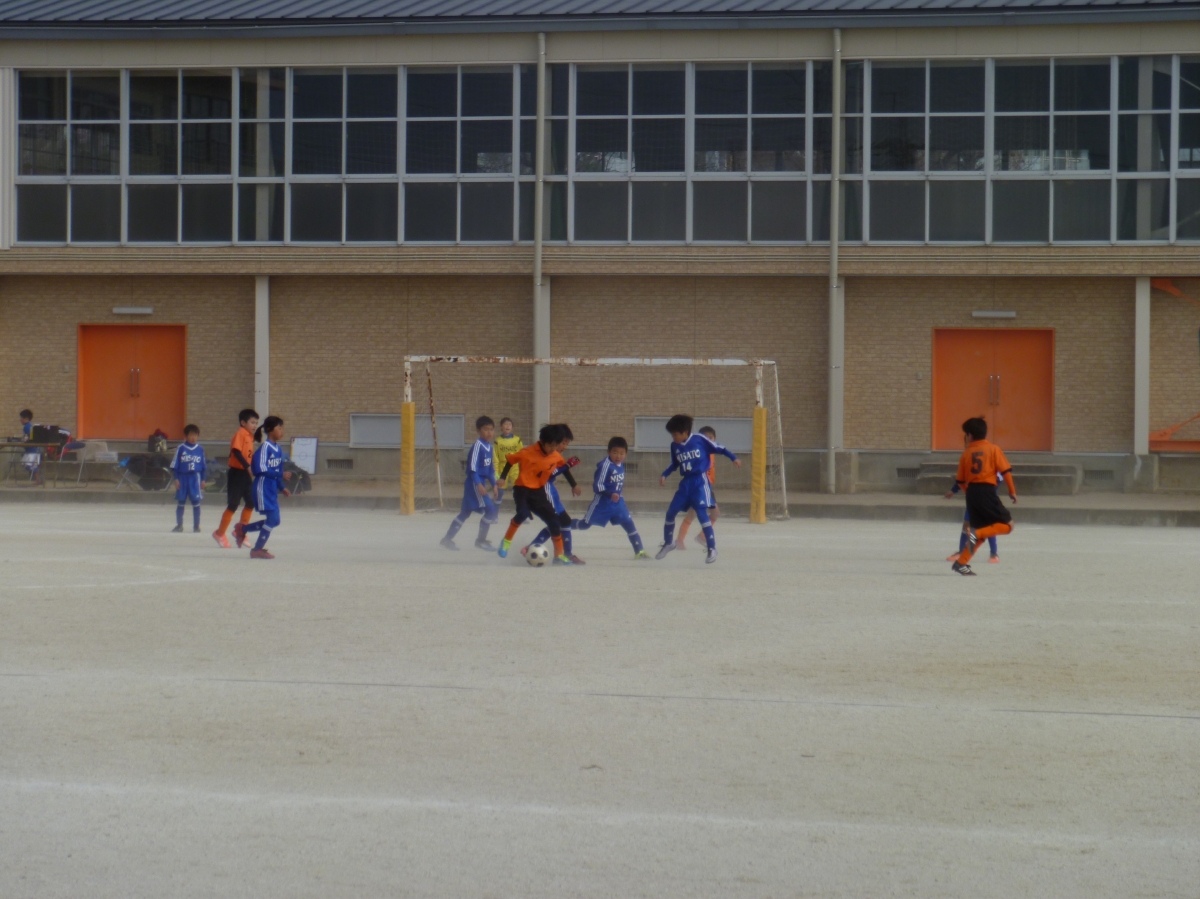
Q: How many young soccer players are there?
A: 12